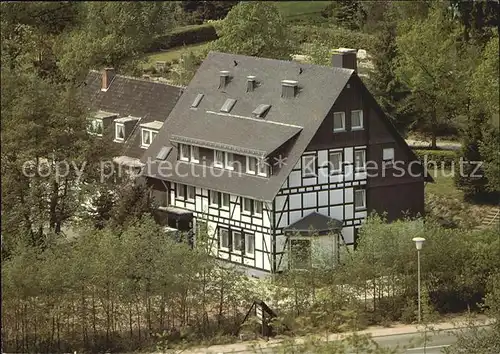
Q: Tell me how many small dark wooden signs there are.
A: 1